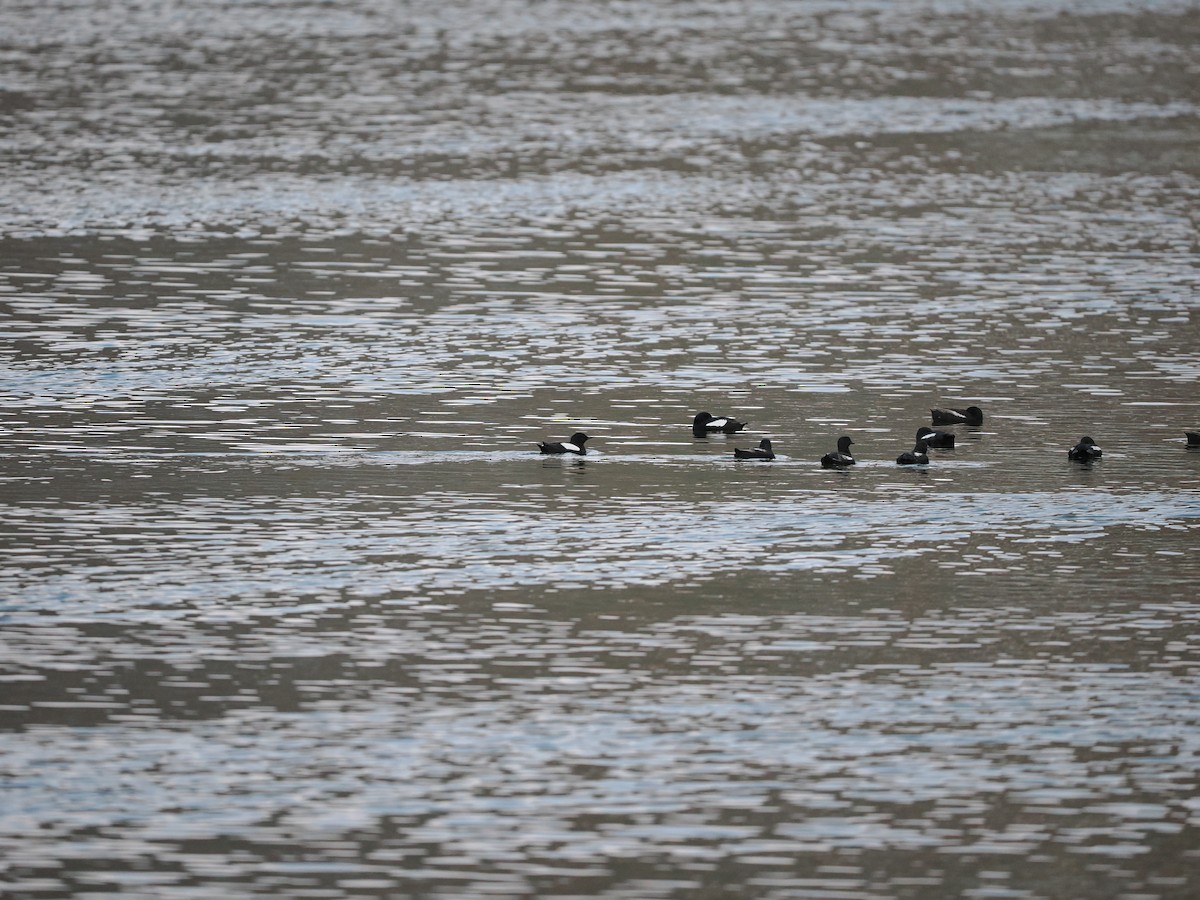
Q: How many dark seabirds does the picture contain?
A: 9